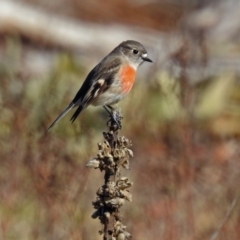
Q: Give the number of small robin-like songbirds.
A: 1